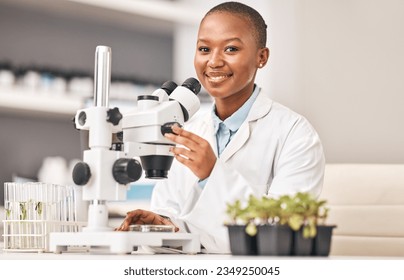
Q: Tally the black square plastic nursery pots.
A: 4